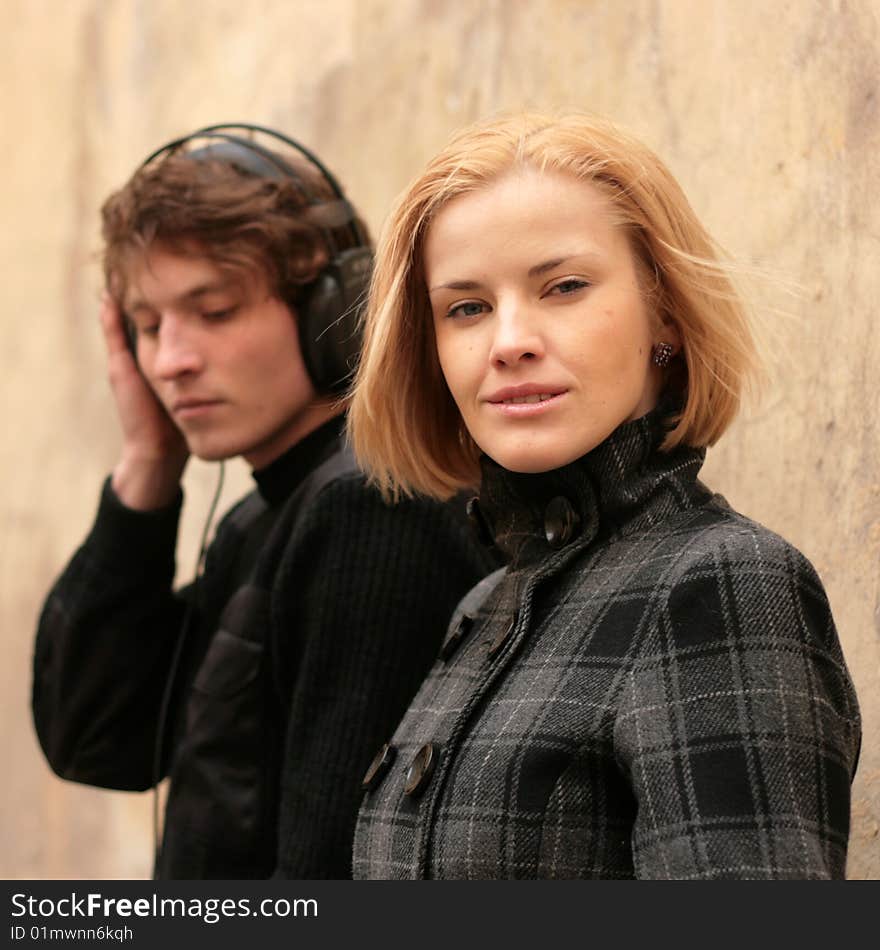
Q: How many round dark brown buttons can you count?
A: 6